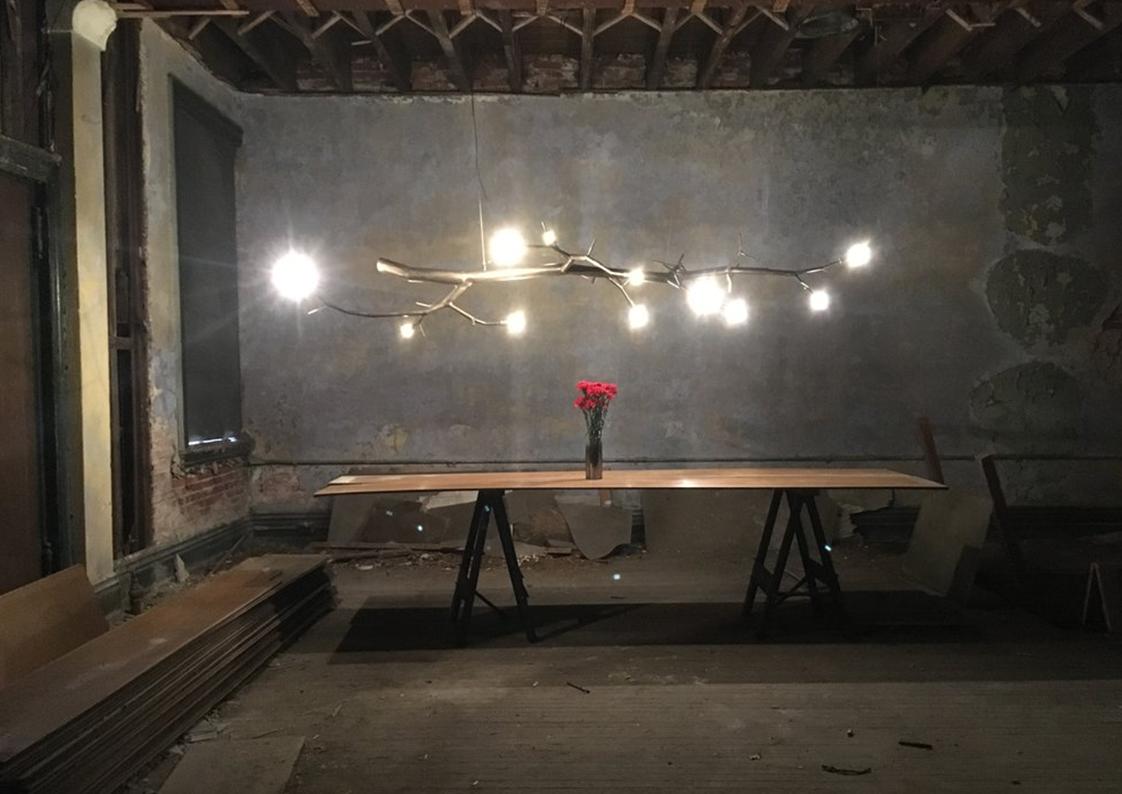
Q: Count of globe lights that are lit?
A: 11